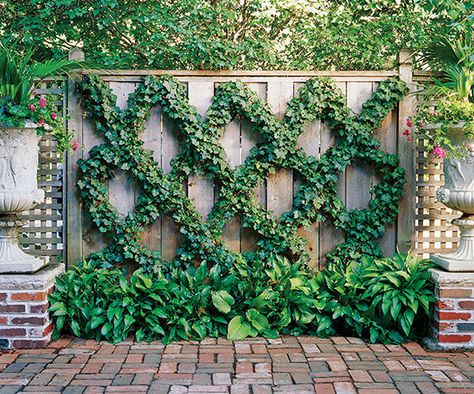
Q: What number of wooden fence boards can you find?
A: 12